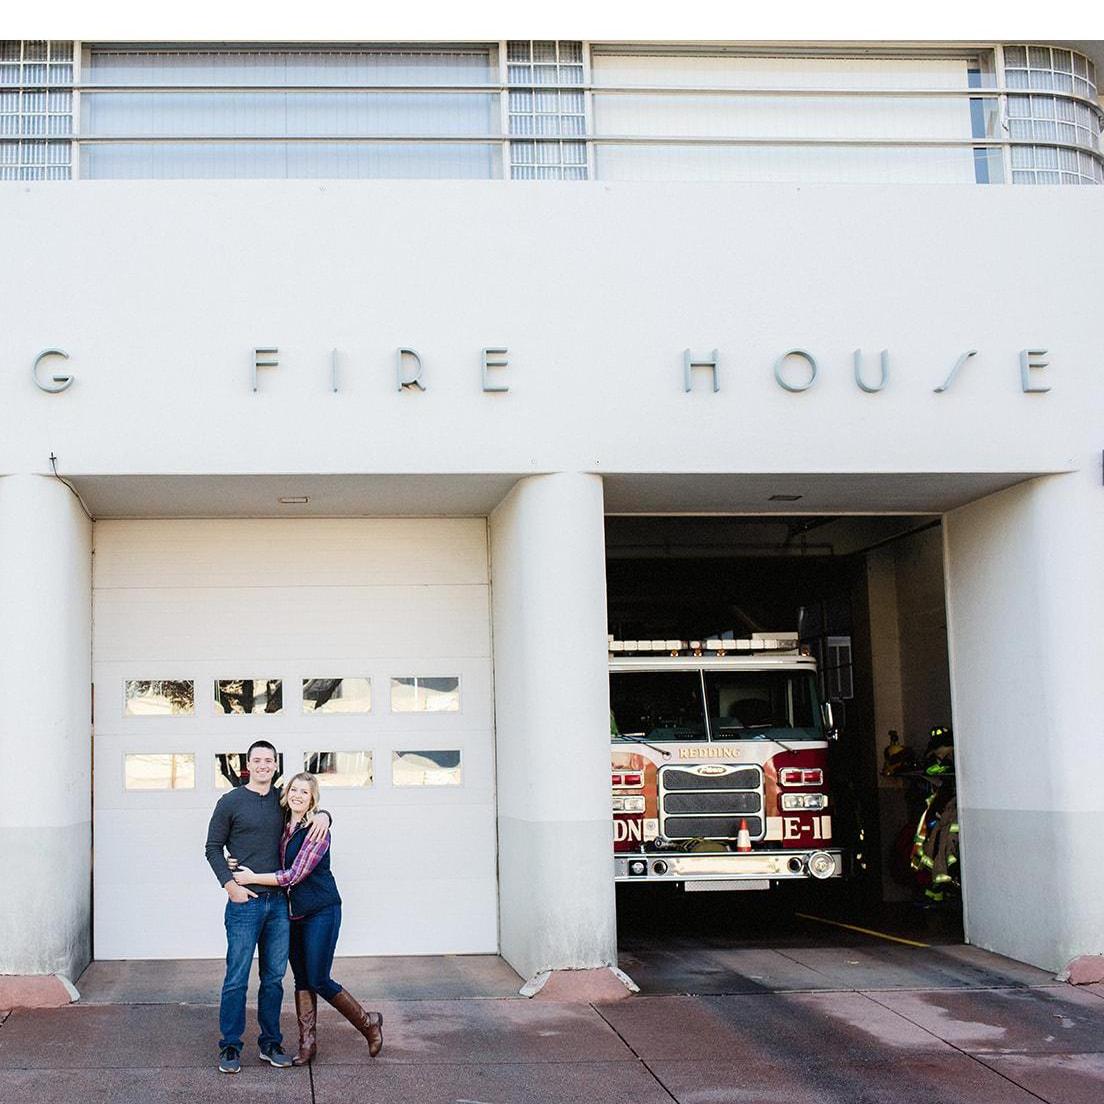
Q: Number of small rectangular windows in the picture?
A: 8